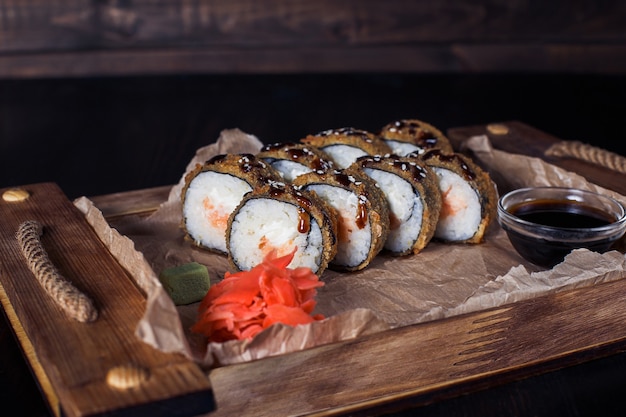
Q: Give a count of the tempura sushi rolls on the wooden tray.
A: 8